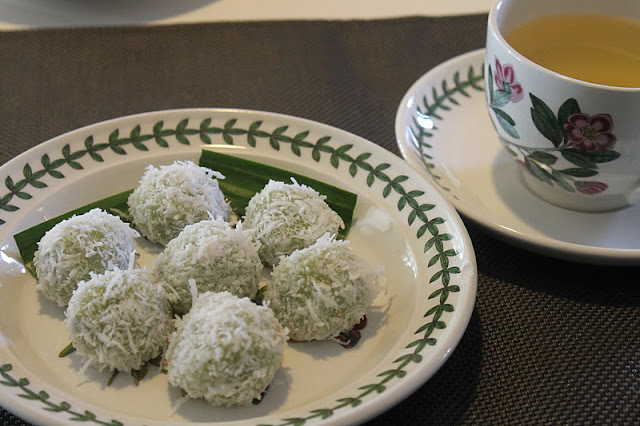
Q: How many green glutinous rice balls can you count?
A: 7